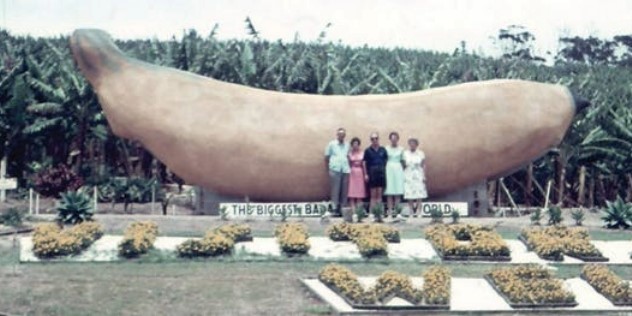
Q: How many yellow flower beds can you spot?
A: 10